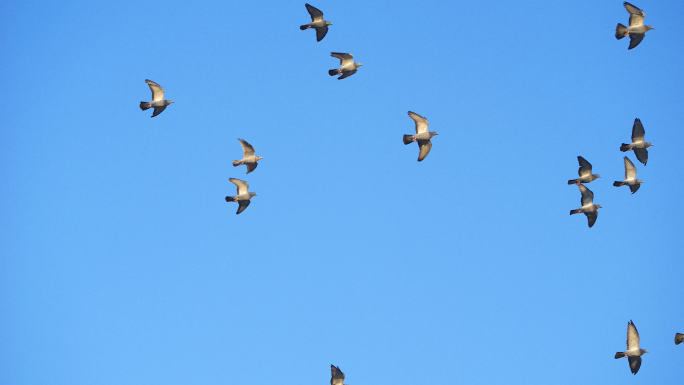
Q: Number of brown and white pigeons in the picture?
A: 14